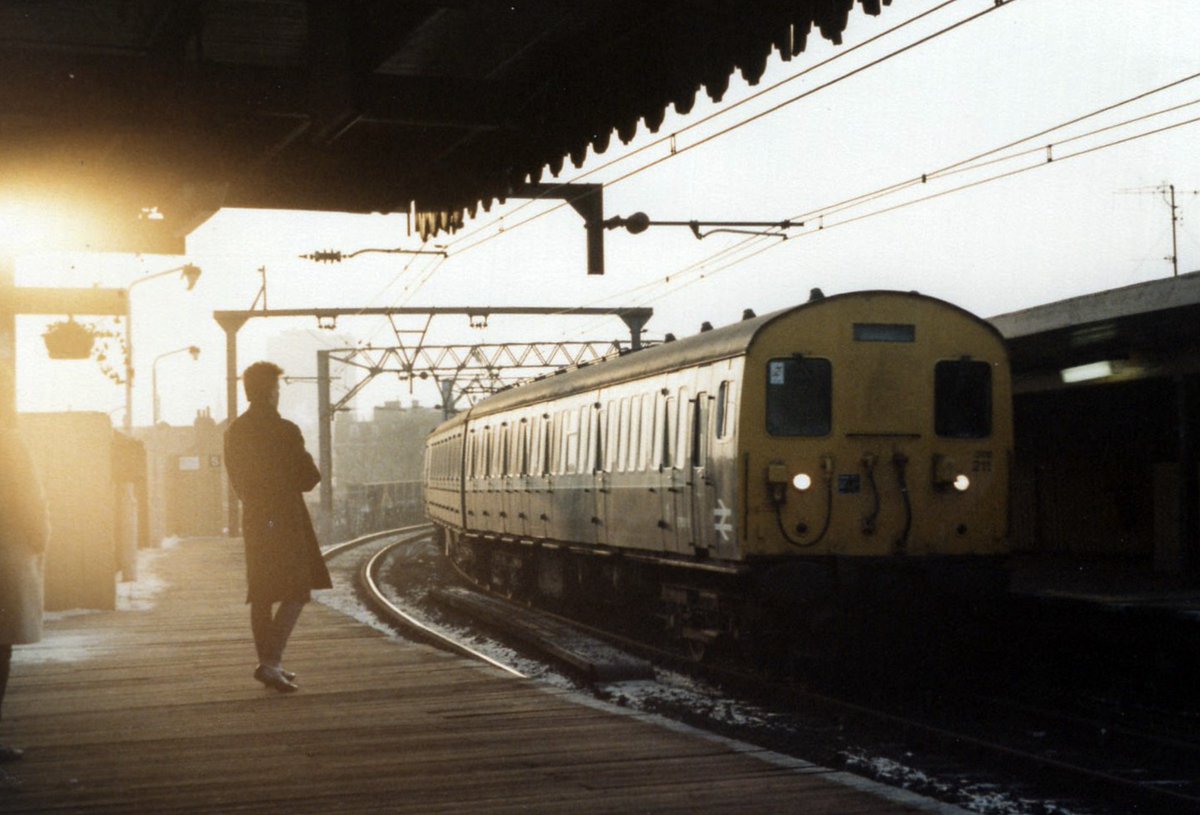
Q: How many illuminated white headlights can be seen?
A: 2